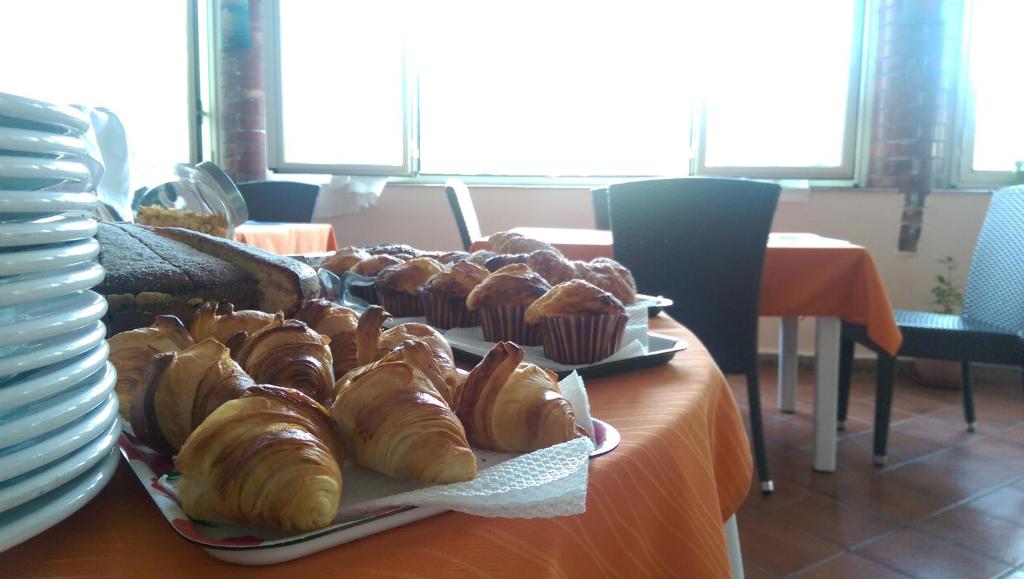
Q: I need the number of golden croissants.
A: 9